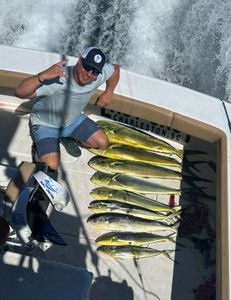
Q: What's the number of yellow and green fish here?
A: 9